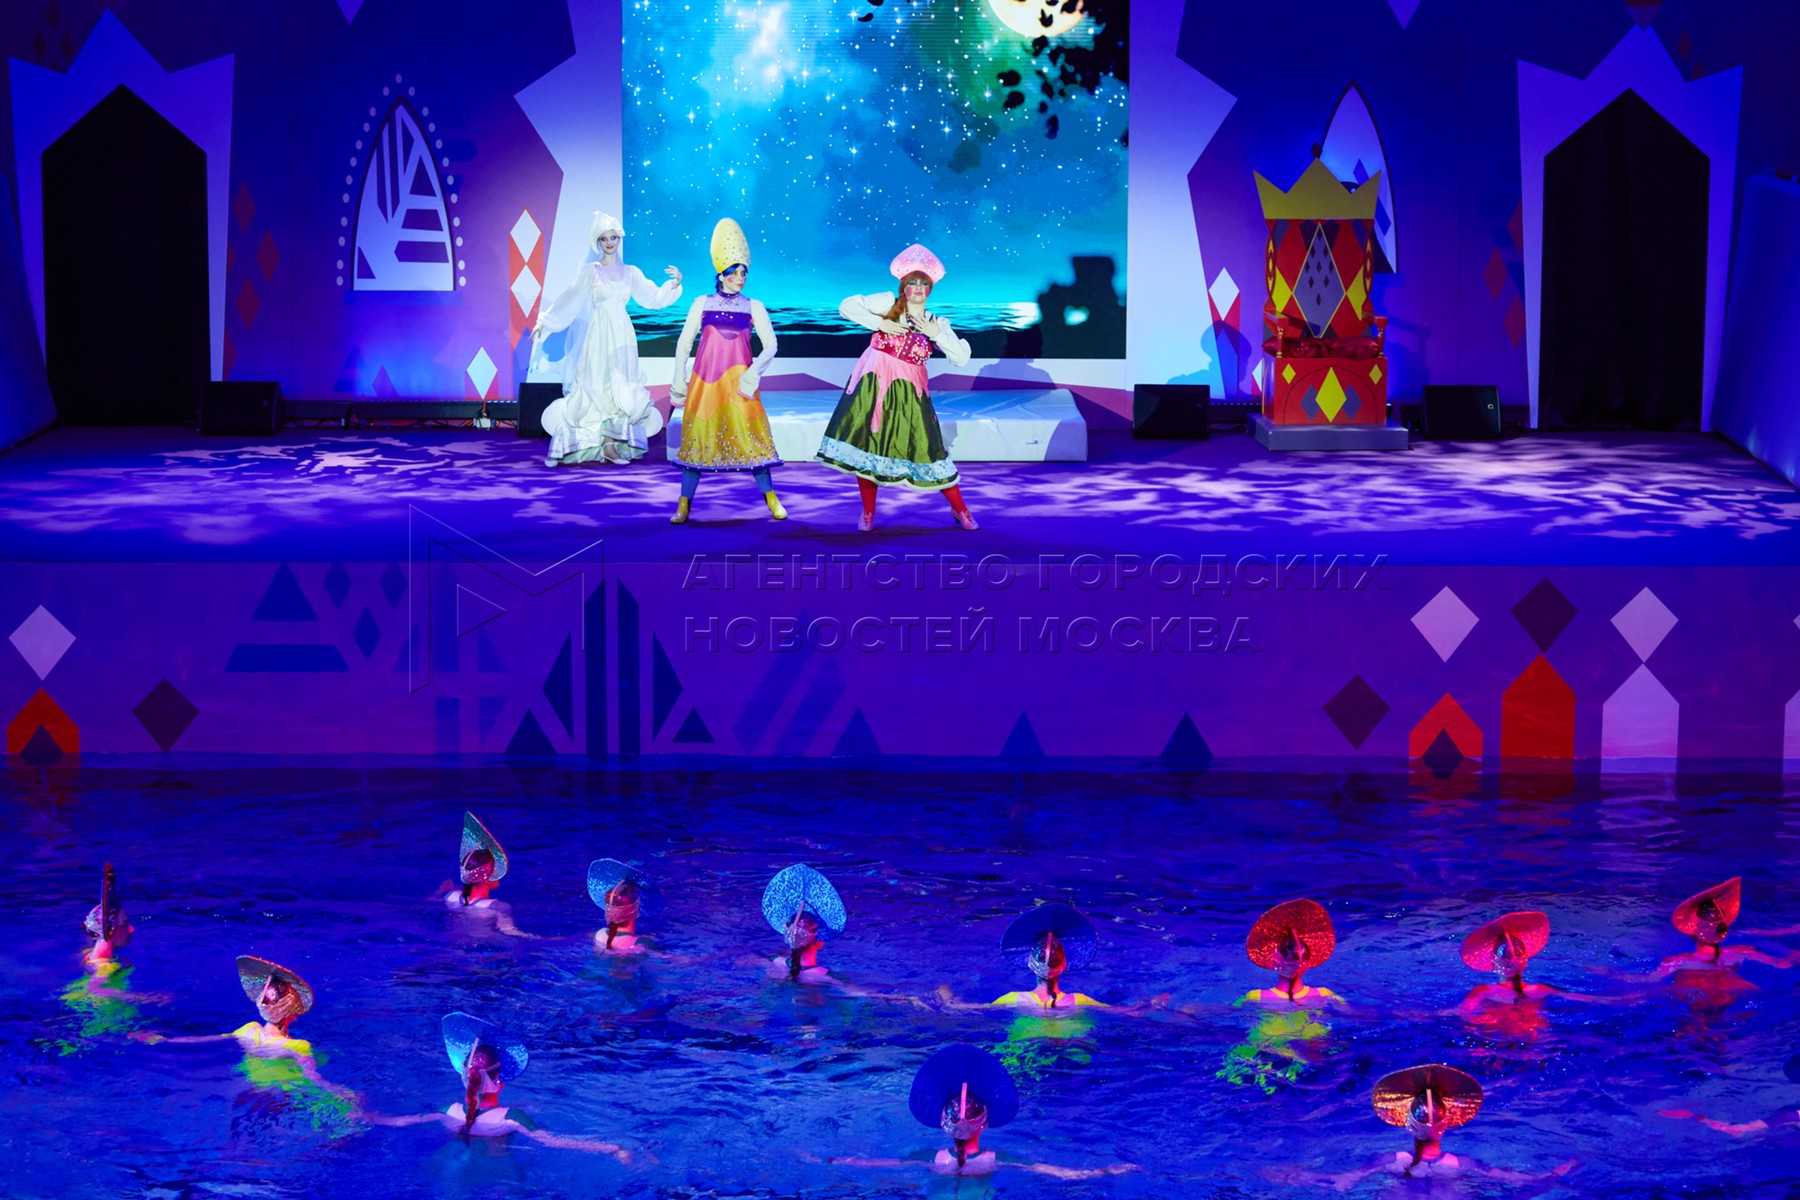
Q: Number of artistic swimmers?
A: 12